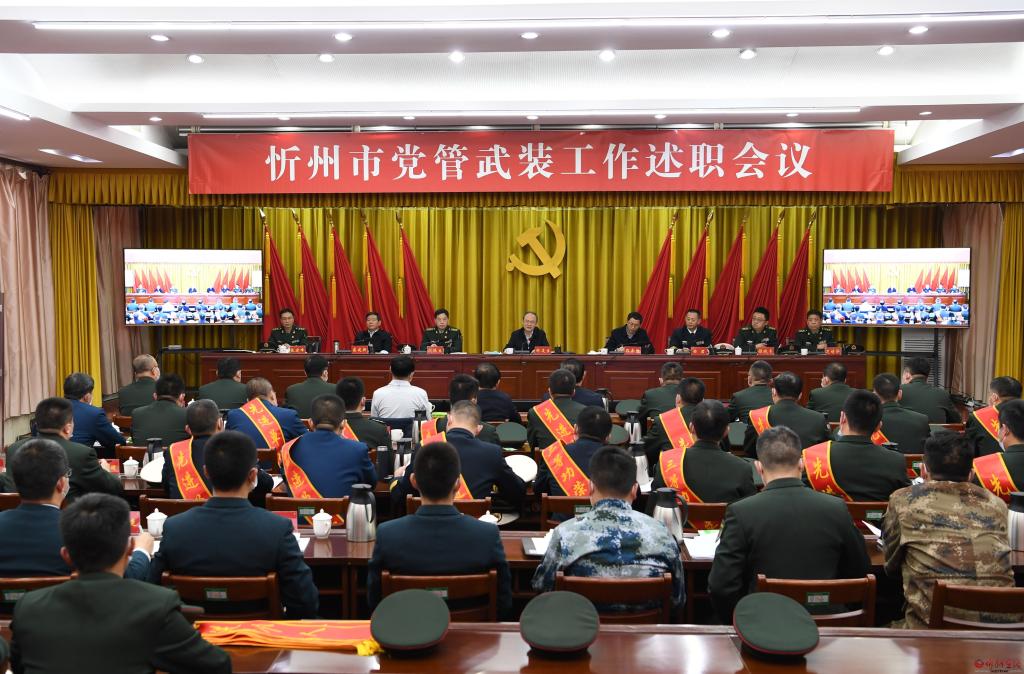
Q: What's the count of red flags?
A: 10